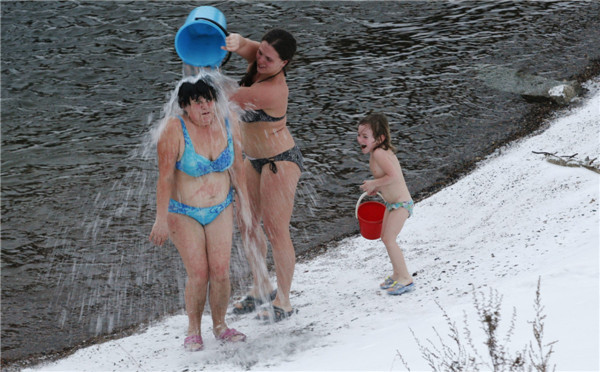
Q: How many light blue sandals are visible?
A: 2